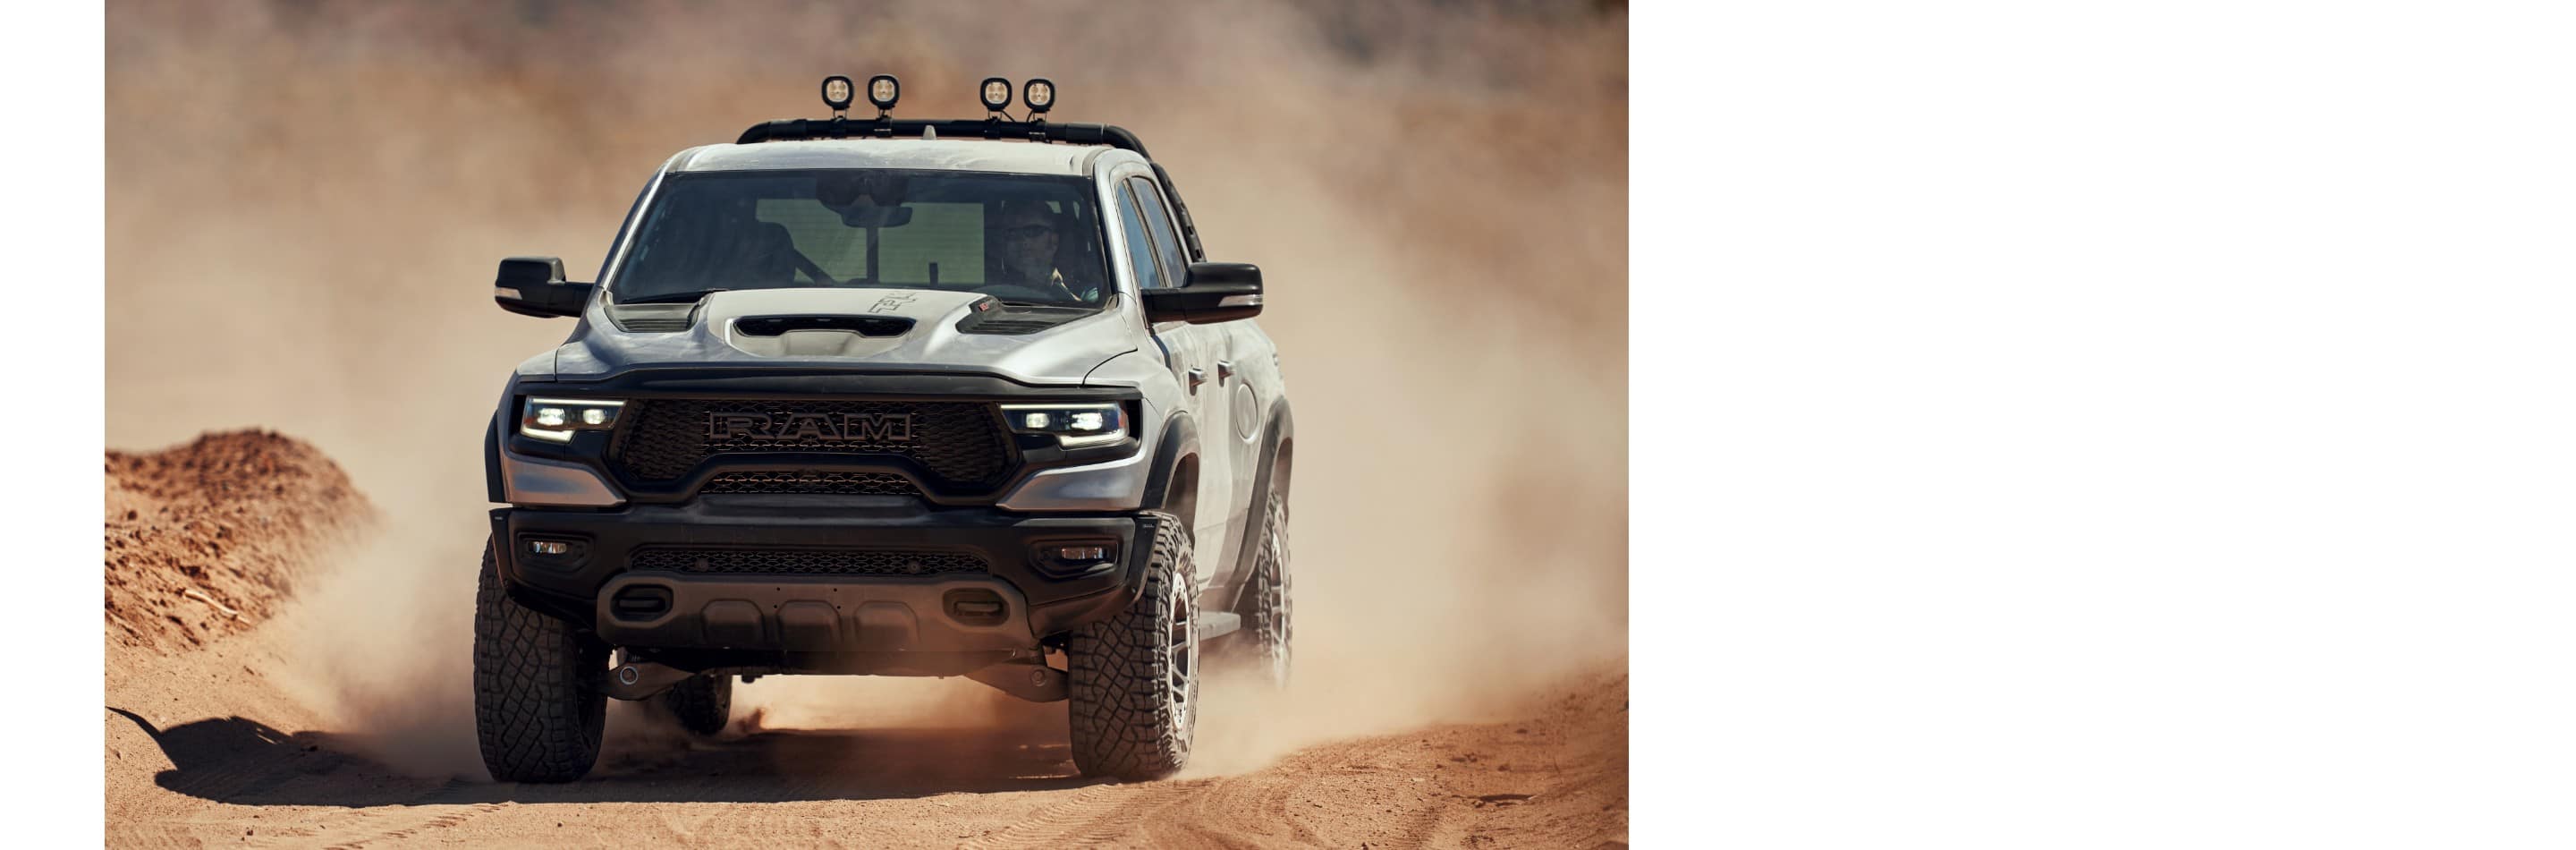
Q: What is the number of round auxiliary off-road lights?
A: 4